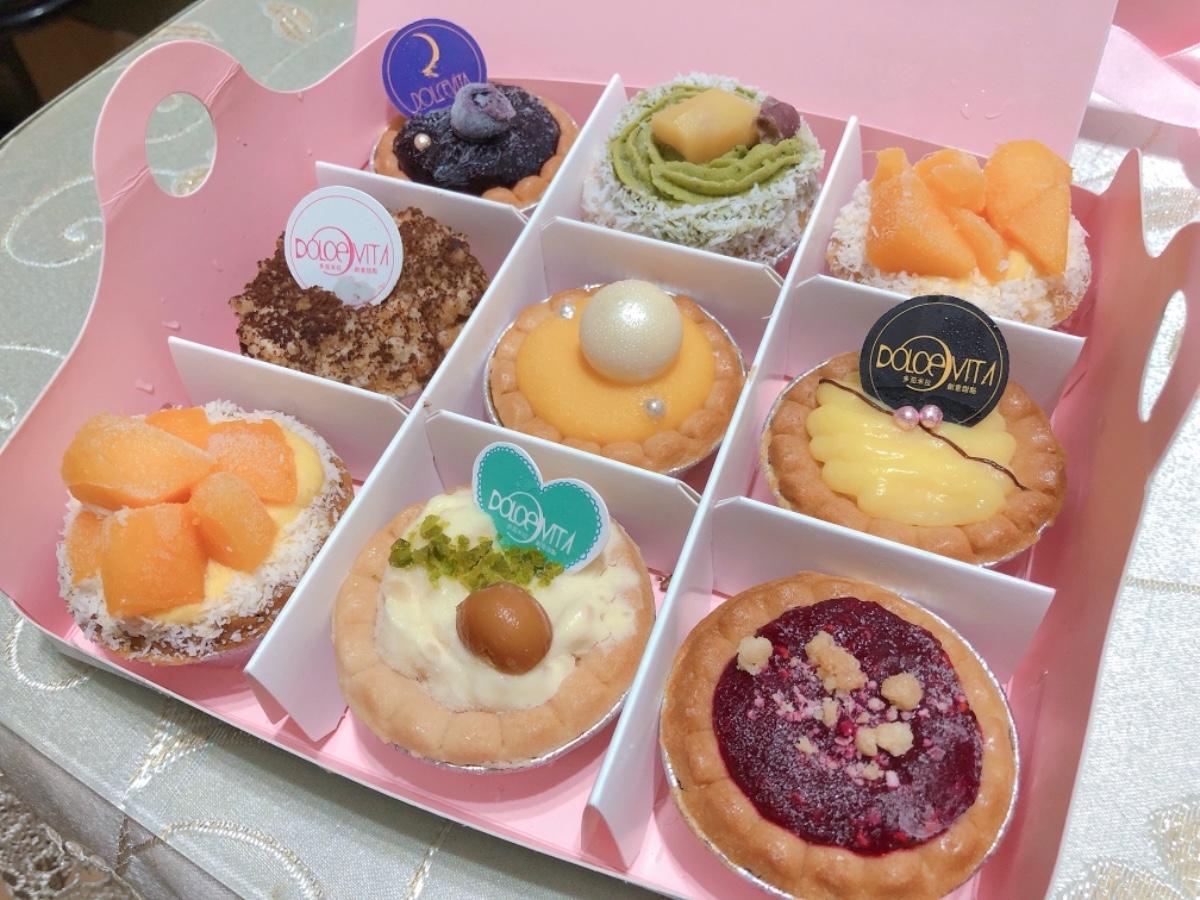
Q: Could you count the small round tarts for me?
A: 9